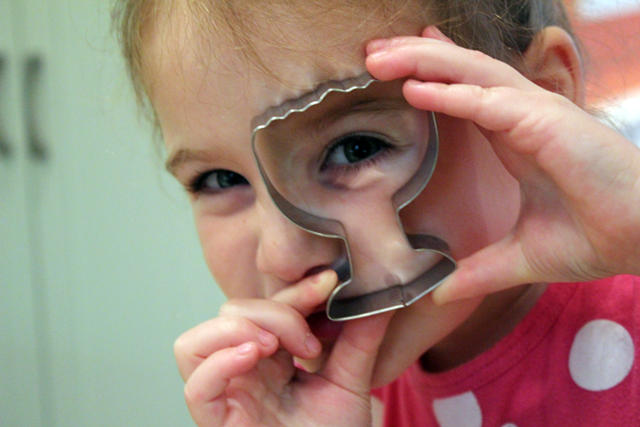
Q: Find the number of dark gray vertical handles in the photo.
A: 2